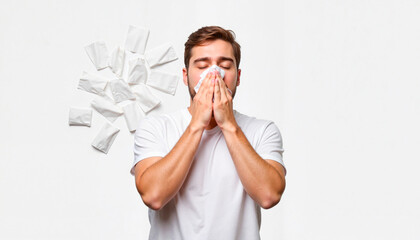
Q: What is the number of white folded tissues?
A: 13